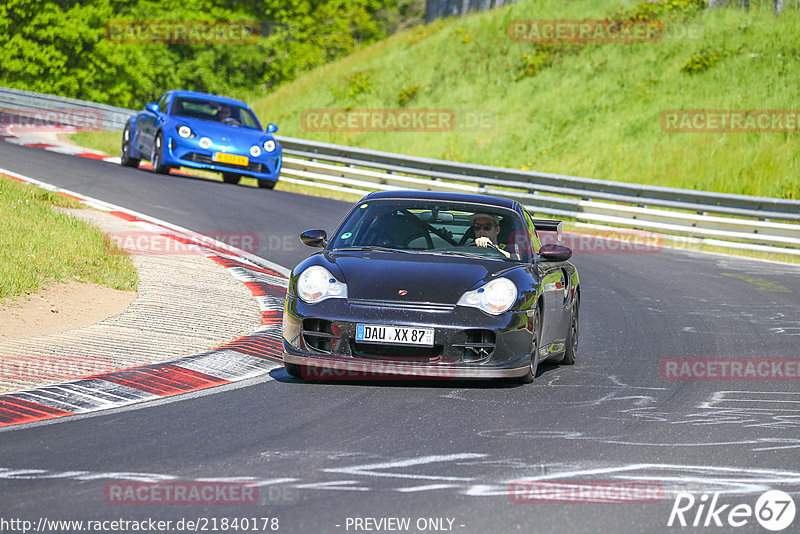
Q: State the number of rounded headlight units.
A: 6